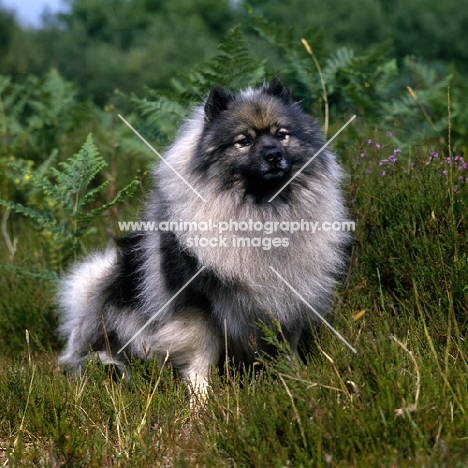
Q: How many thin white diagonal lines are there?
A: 4